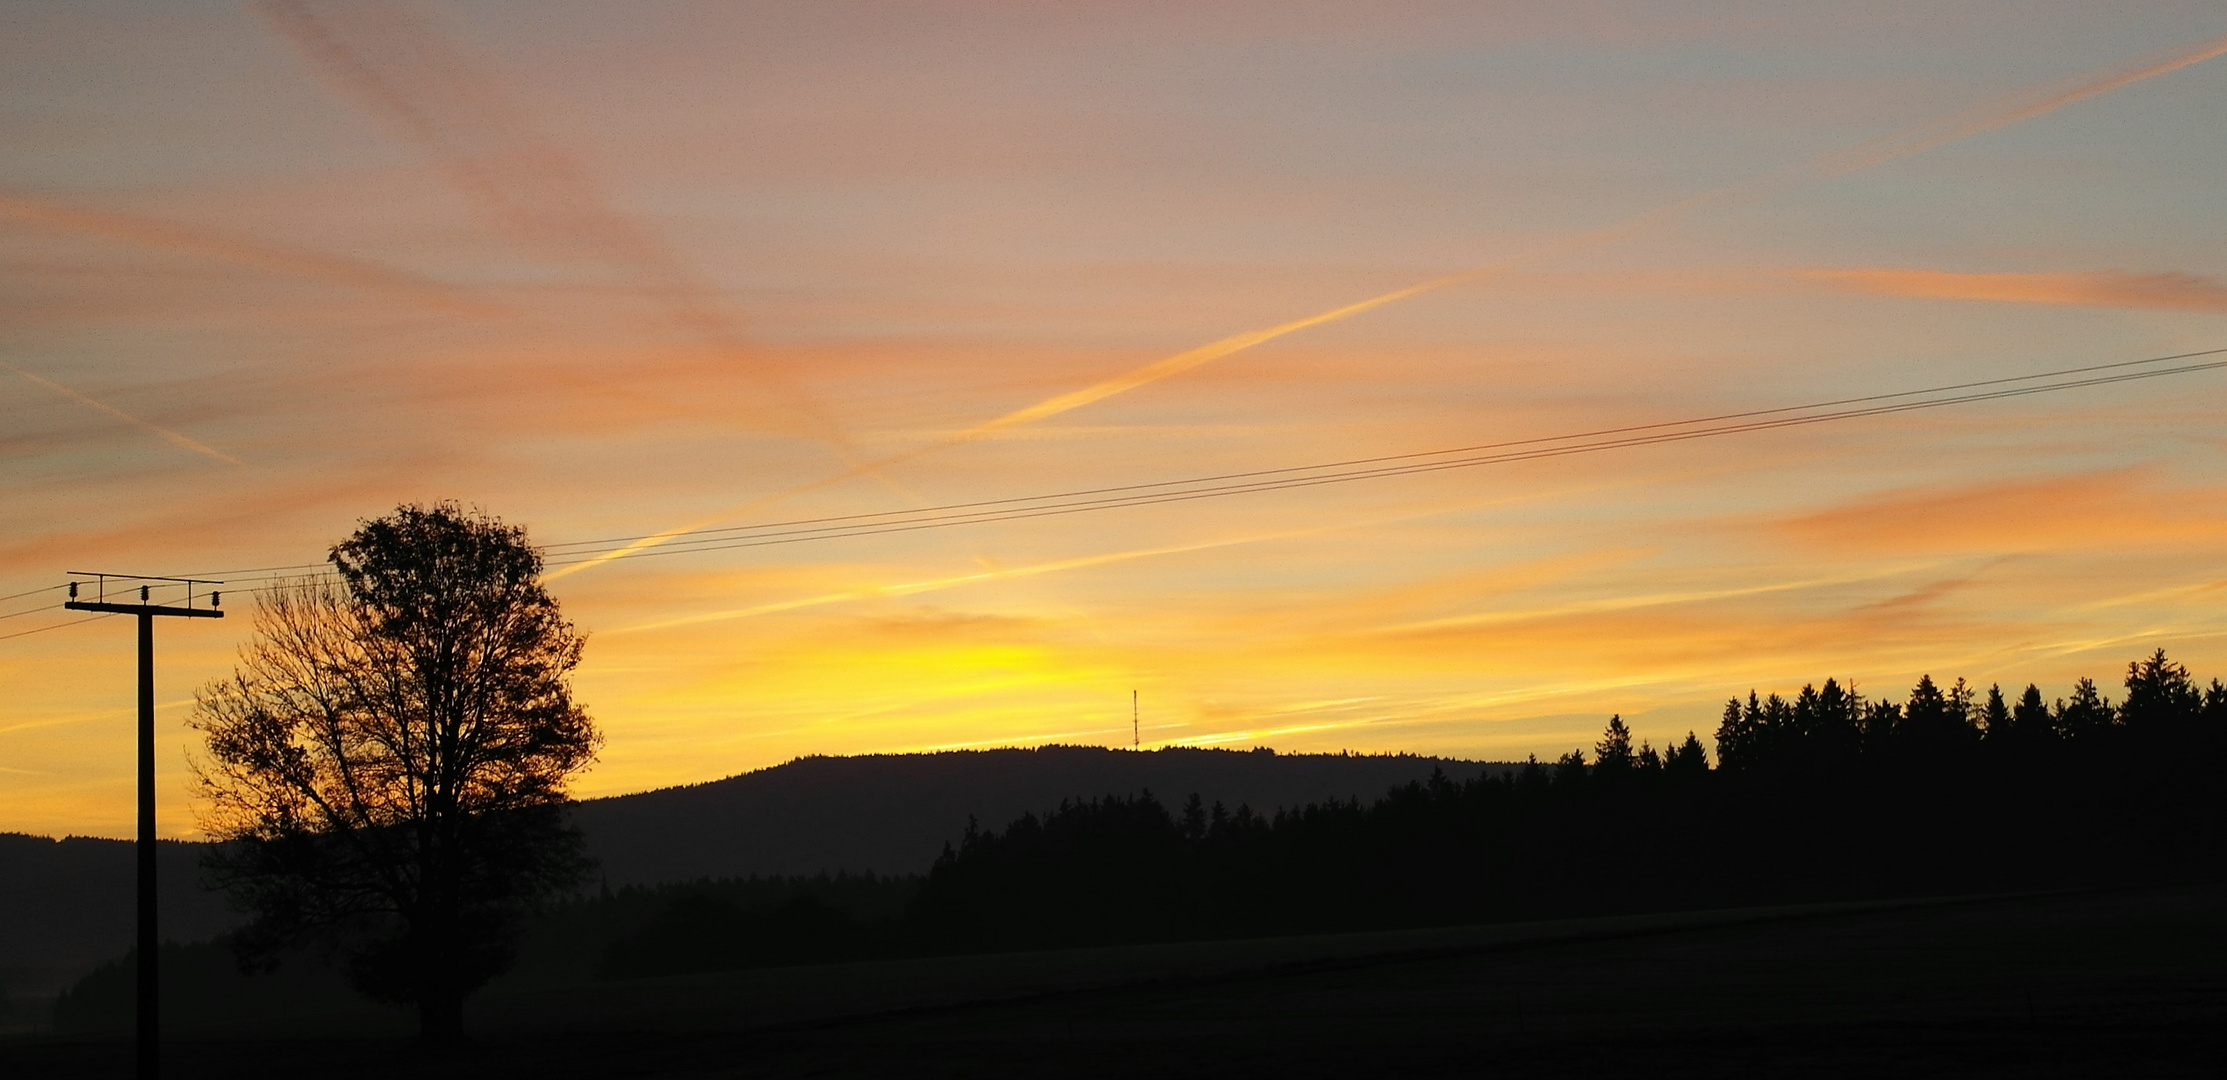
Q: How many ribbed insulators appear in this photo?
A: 3